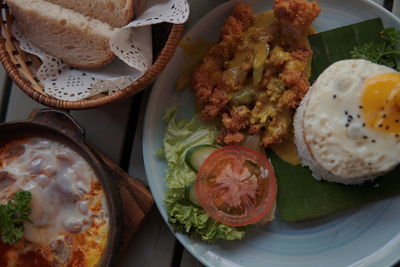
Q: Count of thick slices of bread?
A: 2